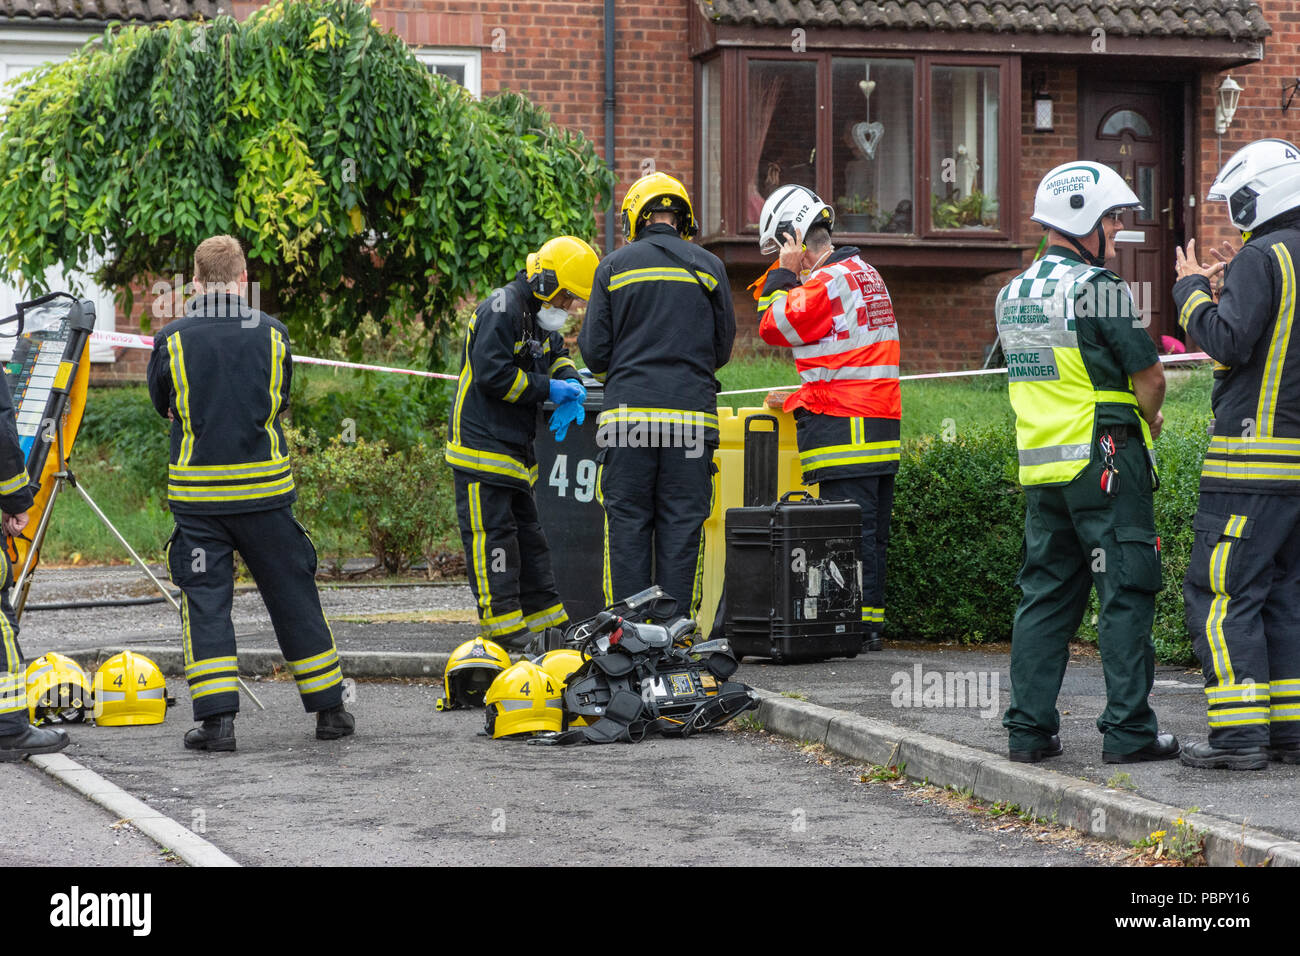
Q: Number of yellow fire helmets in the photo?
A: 7